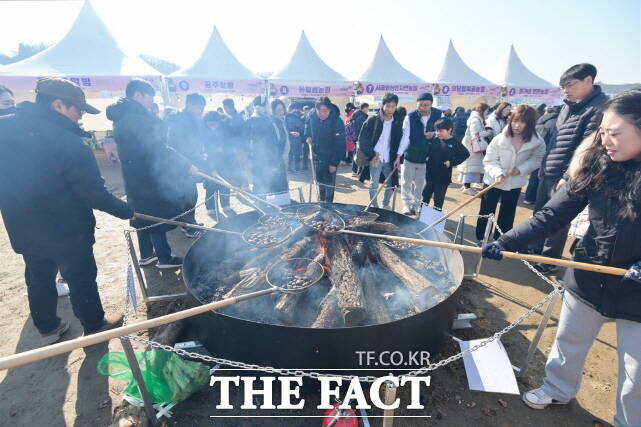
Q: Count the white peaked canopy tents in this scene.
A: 6